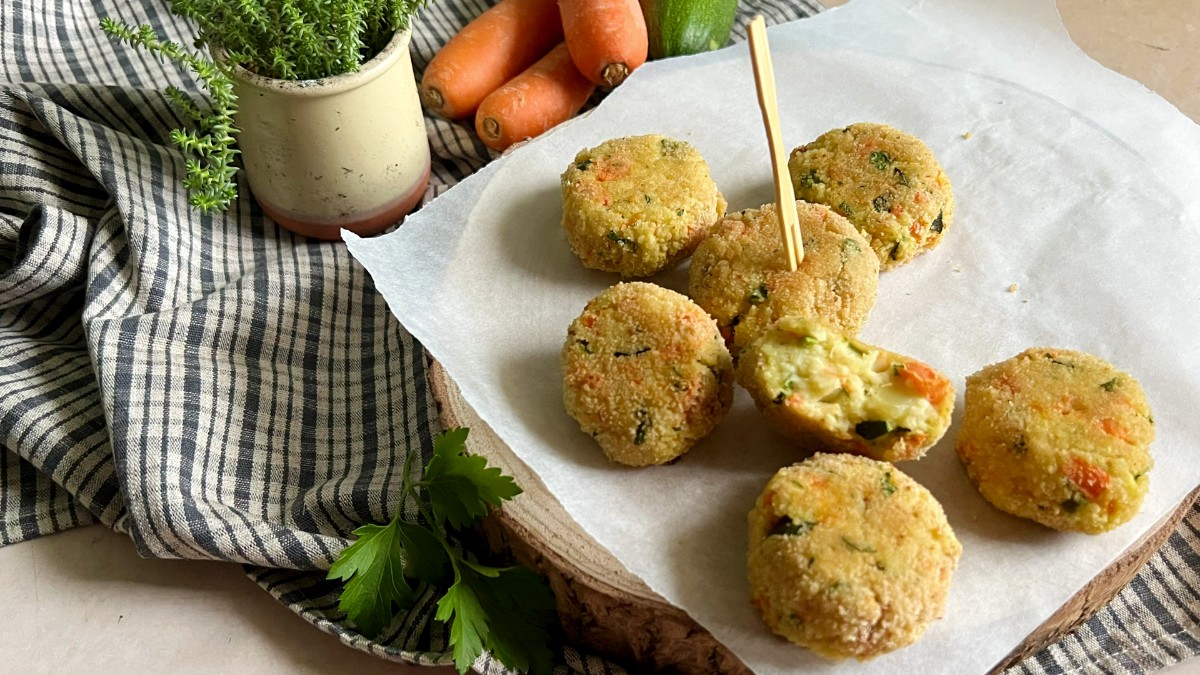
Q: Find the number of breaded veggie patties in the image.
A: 7